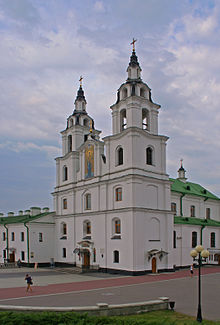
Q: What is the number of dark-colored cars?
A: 0